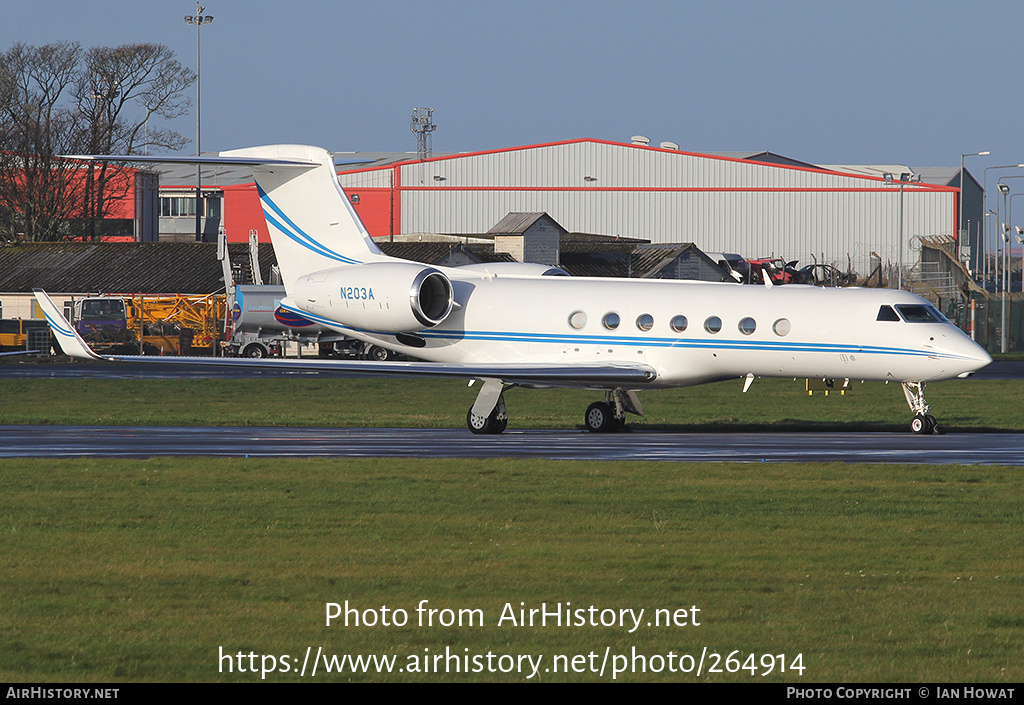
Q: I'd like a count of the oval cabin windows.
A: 7